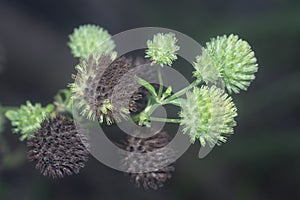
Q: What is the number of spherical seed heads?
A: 8